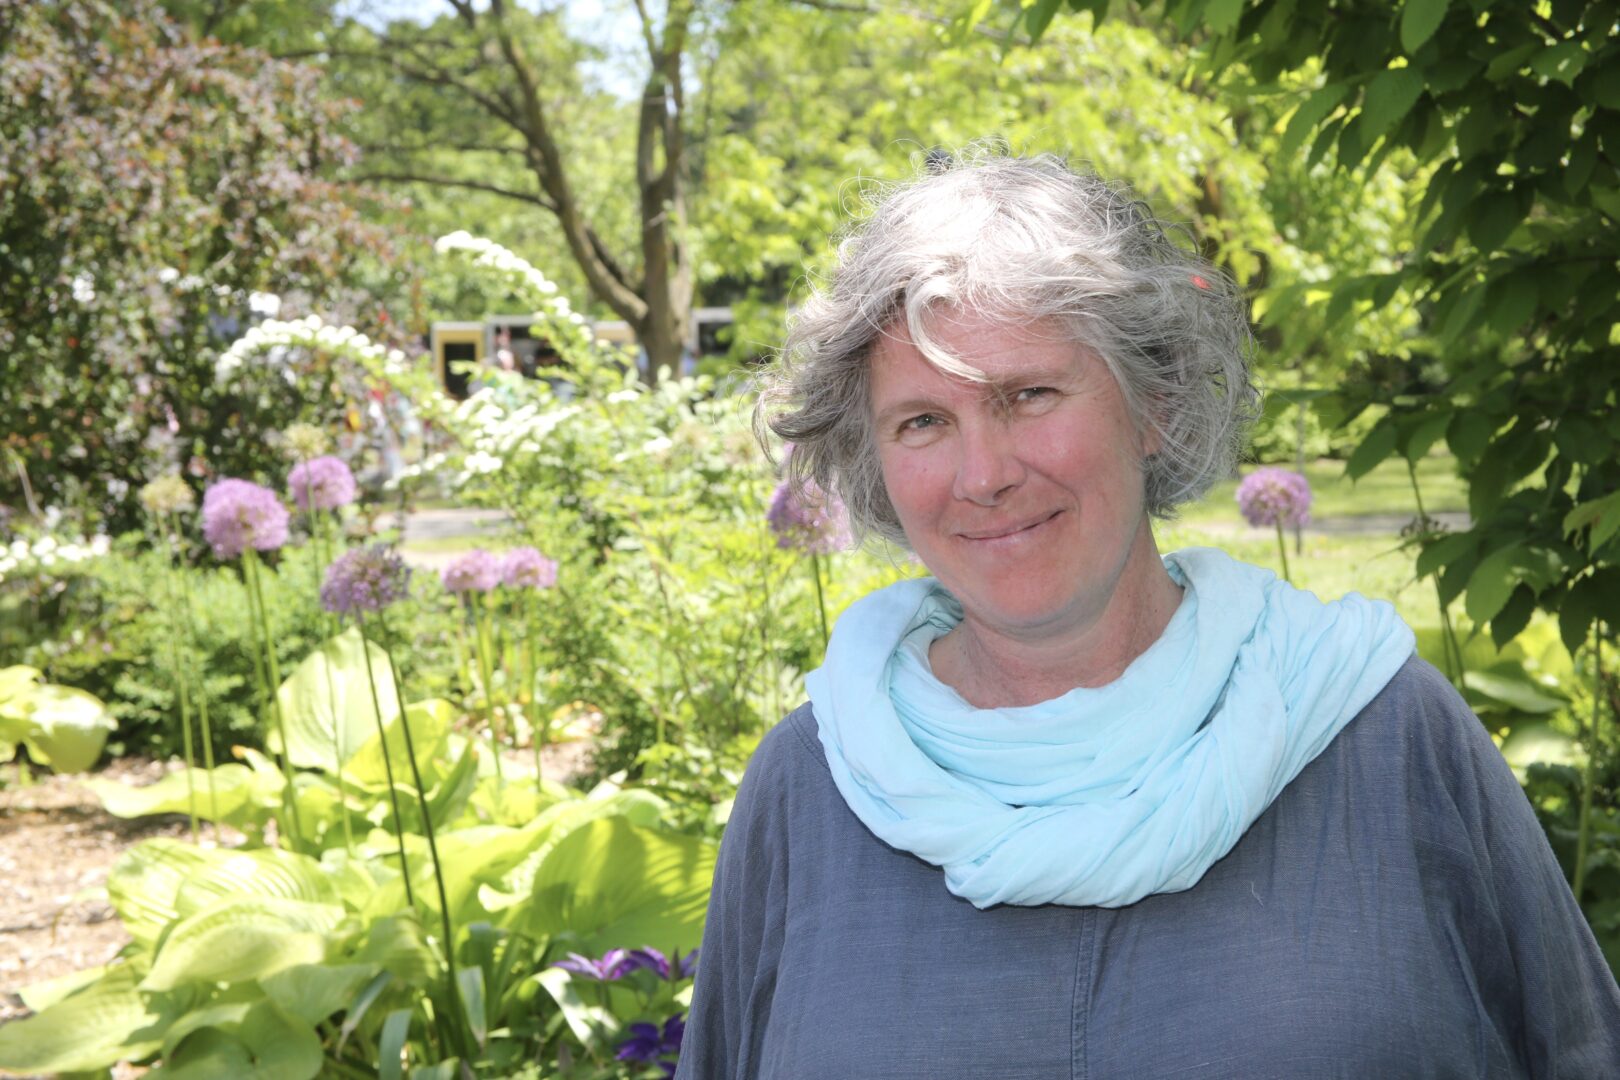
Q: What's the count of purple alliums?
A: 7